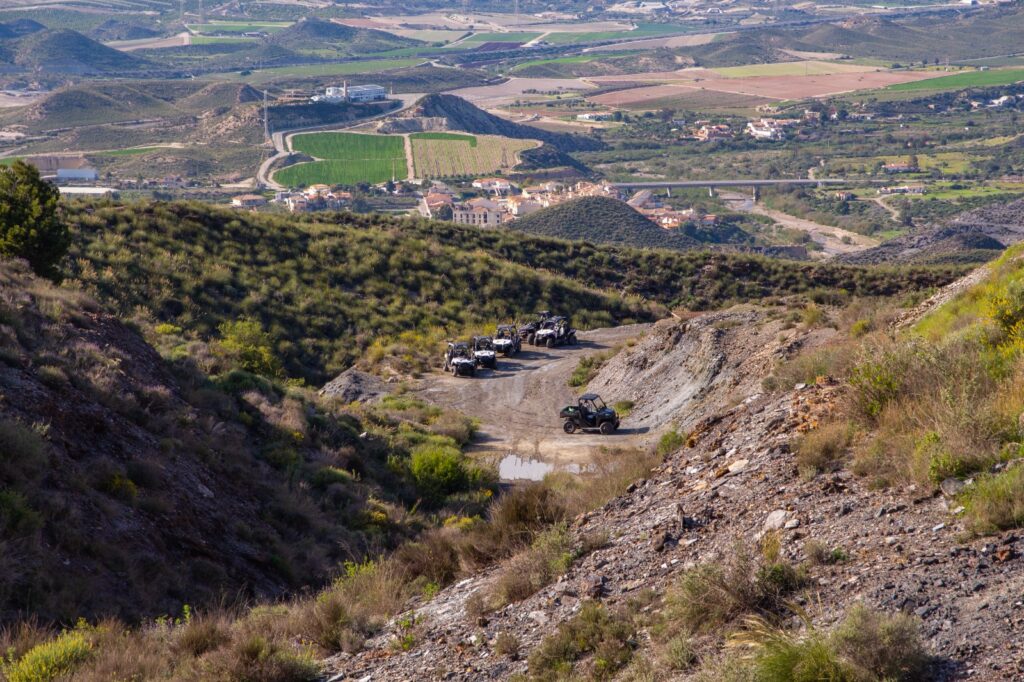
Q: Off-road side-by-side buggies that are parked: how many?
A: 6